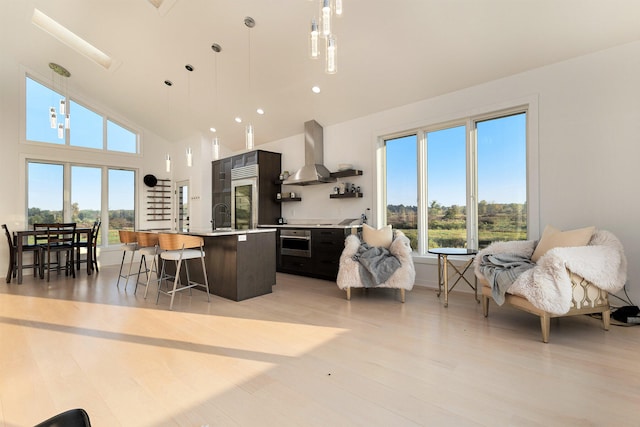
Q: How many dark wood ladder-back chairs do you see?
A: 4